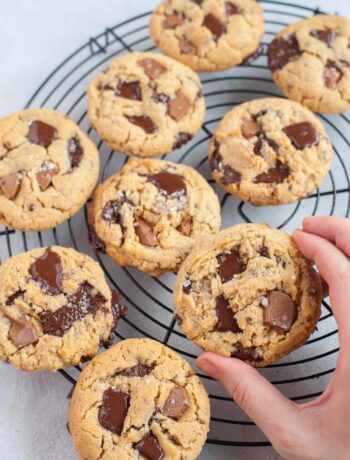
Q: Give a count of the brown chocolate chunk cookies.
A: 9